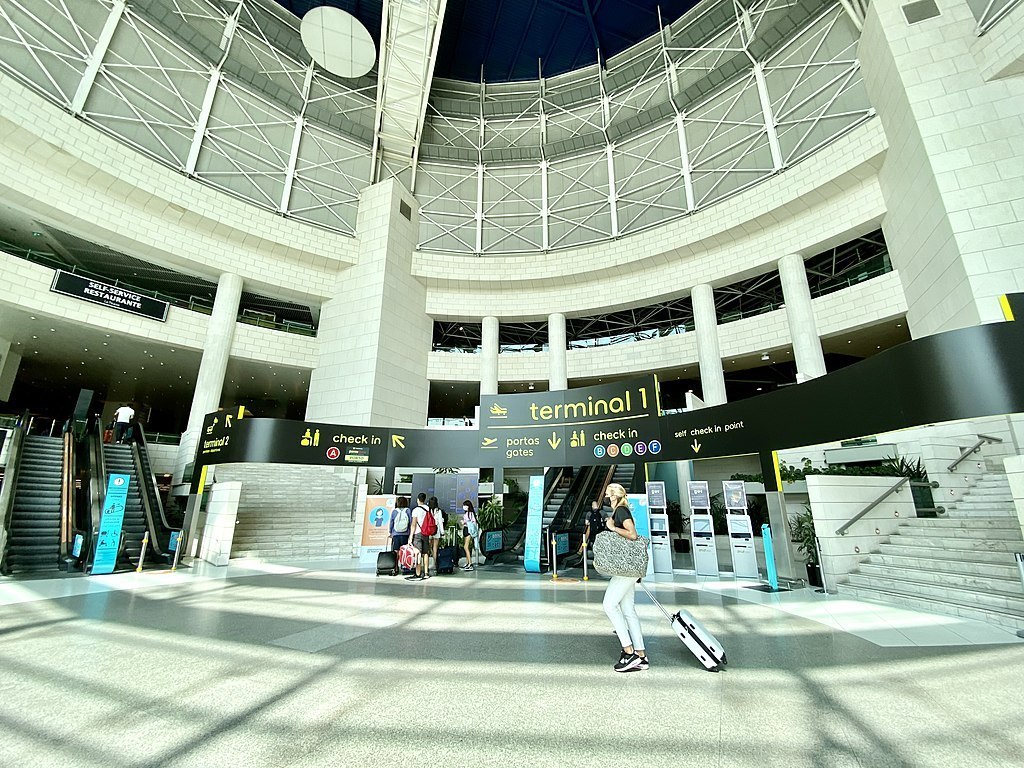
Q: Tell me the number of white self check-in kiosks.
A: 3